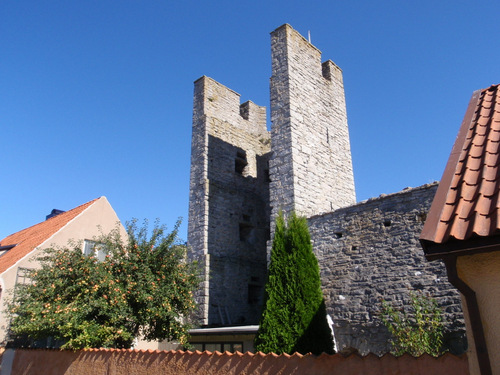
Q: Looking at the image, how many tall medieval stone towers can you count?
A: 2